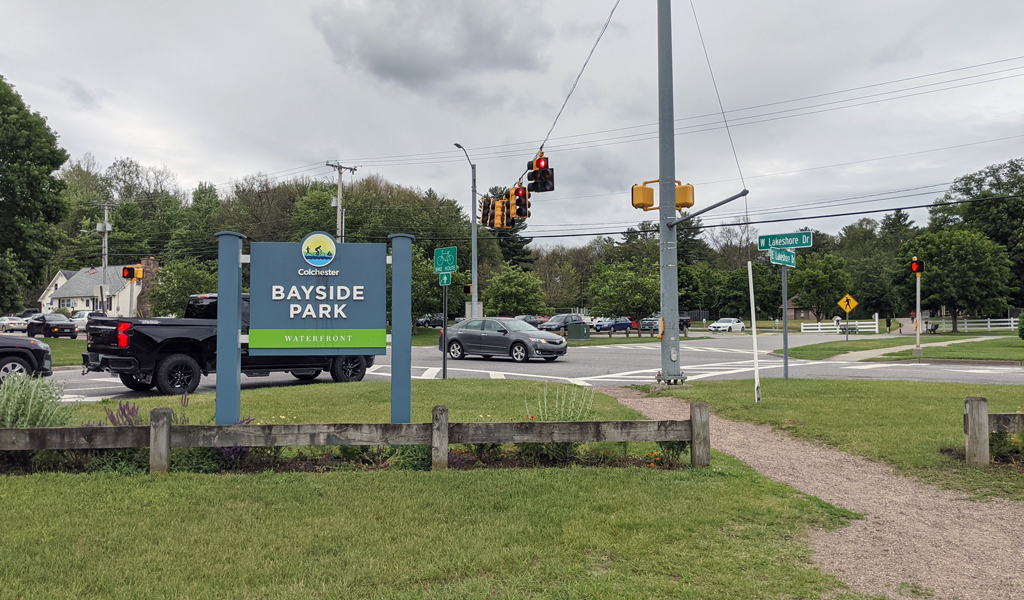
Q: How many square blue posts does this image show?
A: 2